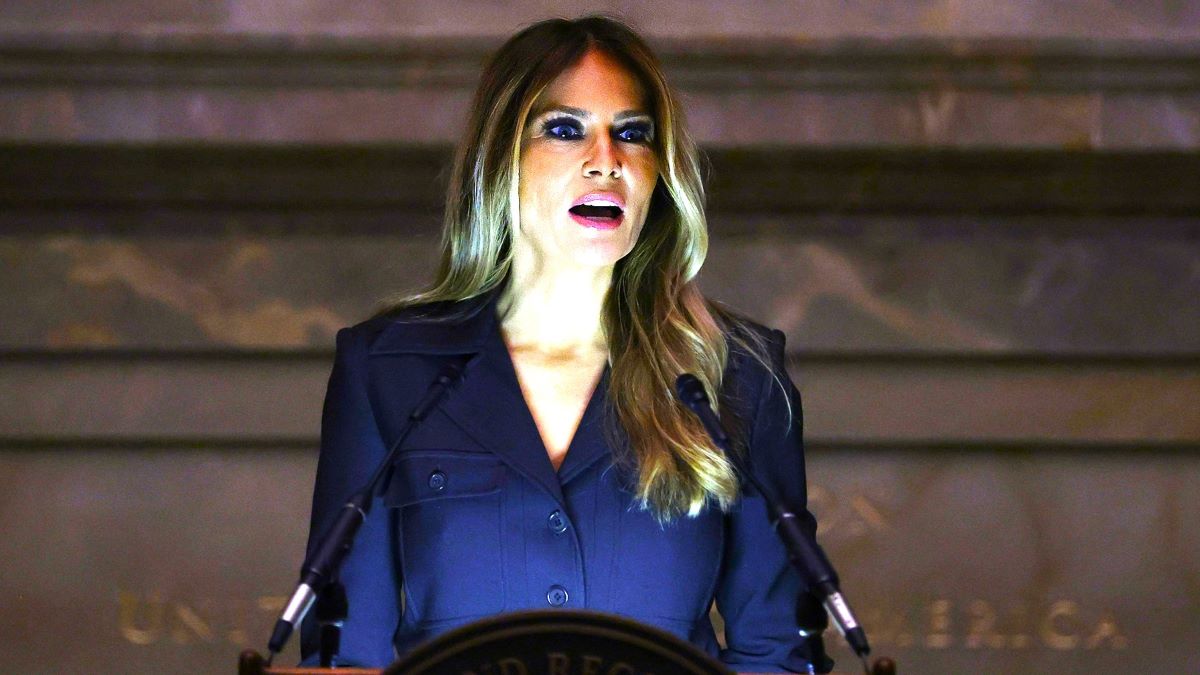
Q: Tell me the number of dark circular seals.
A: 1